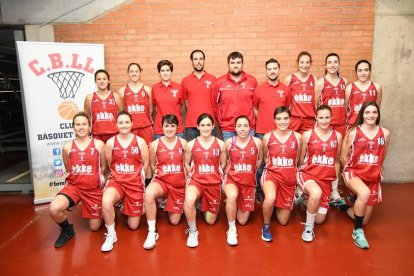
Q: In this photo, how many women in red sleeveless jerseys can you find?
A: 13